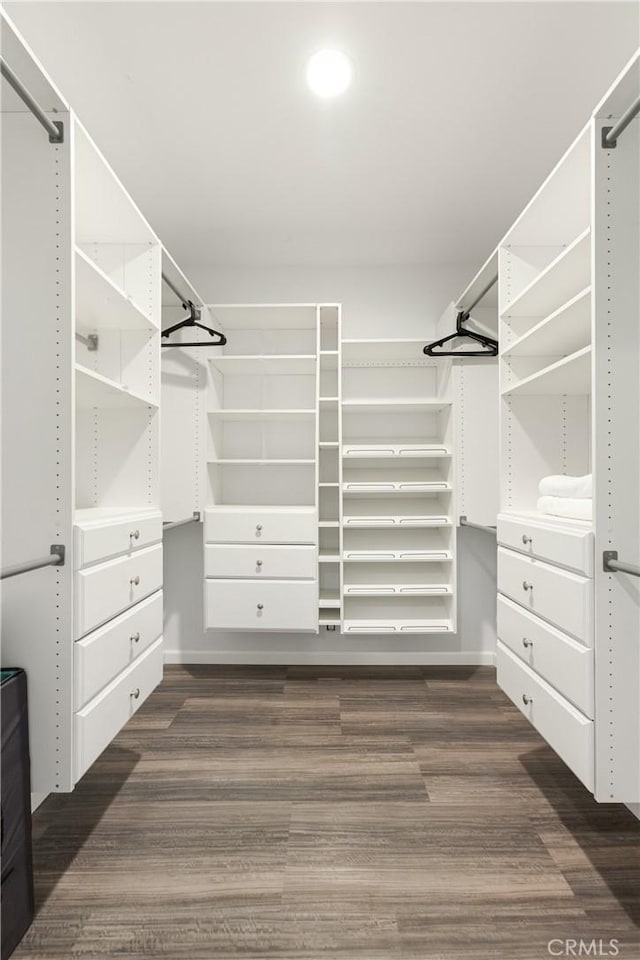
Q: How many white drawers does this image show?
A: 11